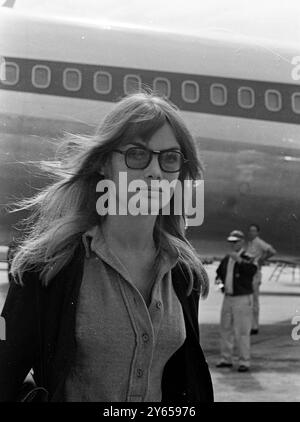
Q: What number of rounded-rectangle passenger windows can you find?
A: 11